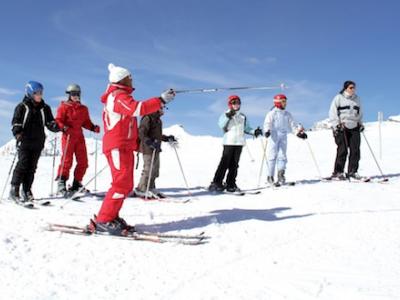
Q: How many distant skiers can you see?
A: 6